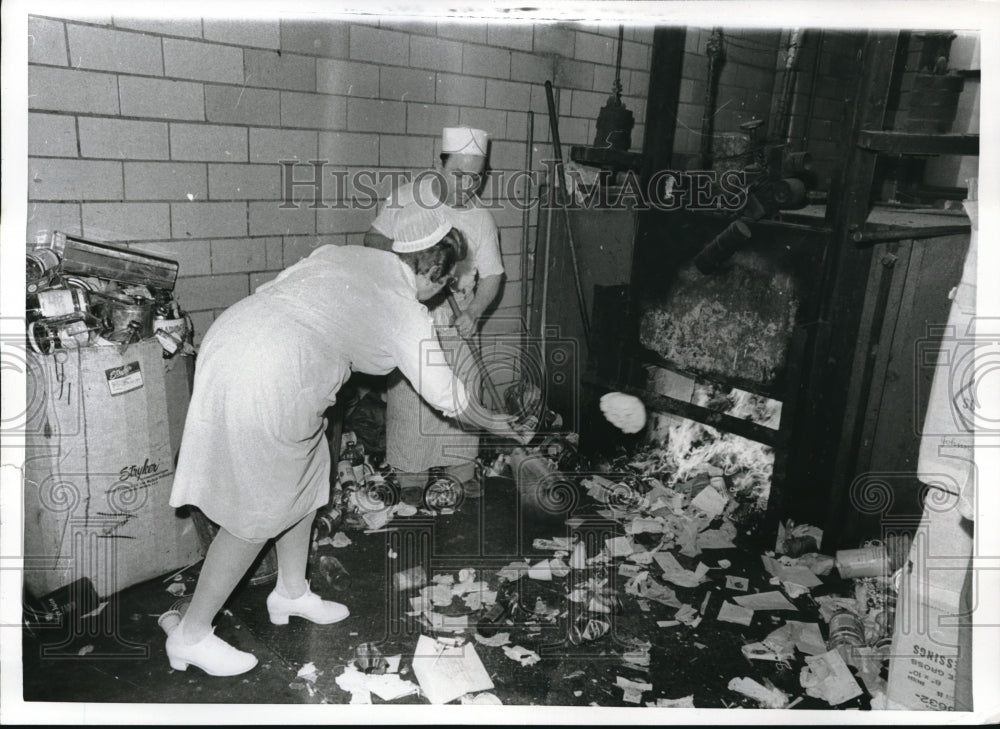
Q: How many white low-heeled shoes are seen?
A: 2